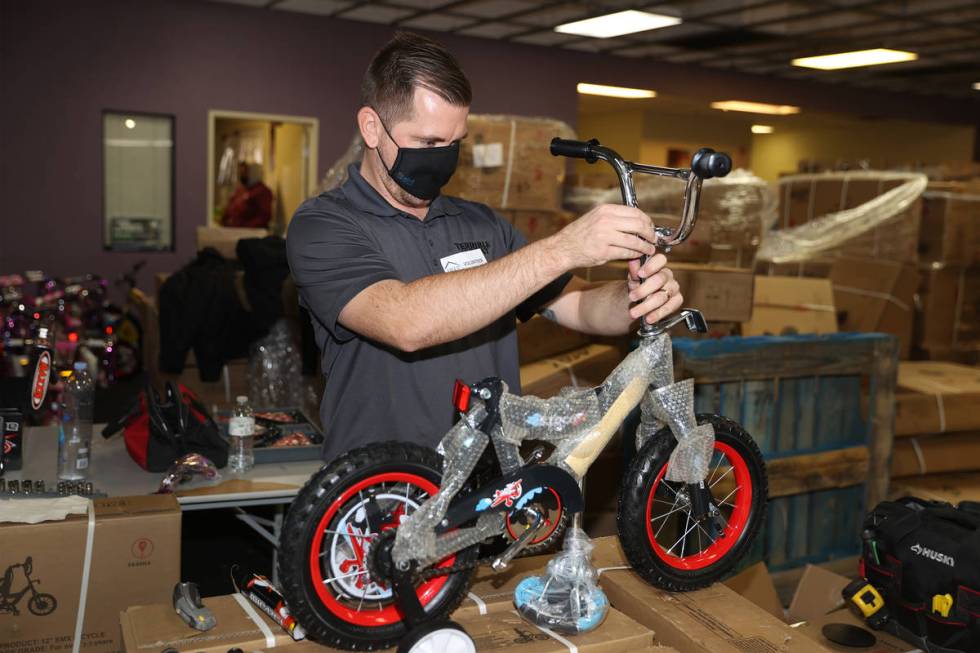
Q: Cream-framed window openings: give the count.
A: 1